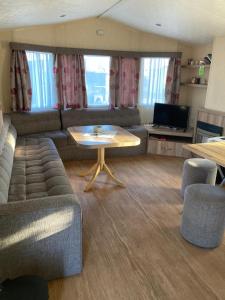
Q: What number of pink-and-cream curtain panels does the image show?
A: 4